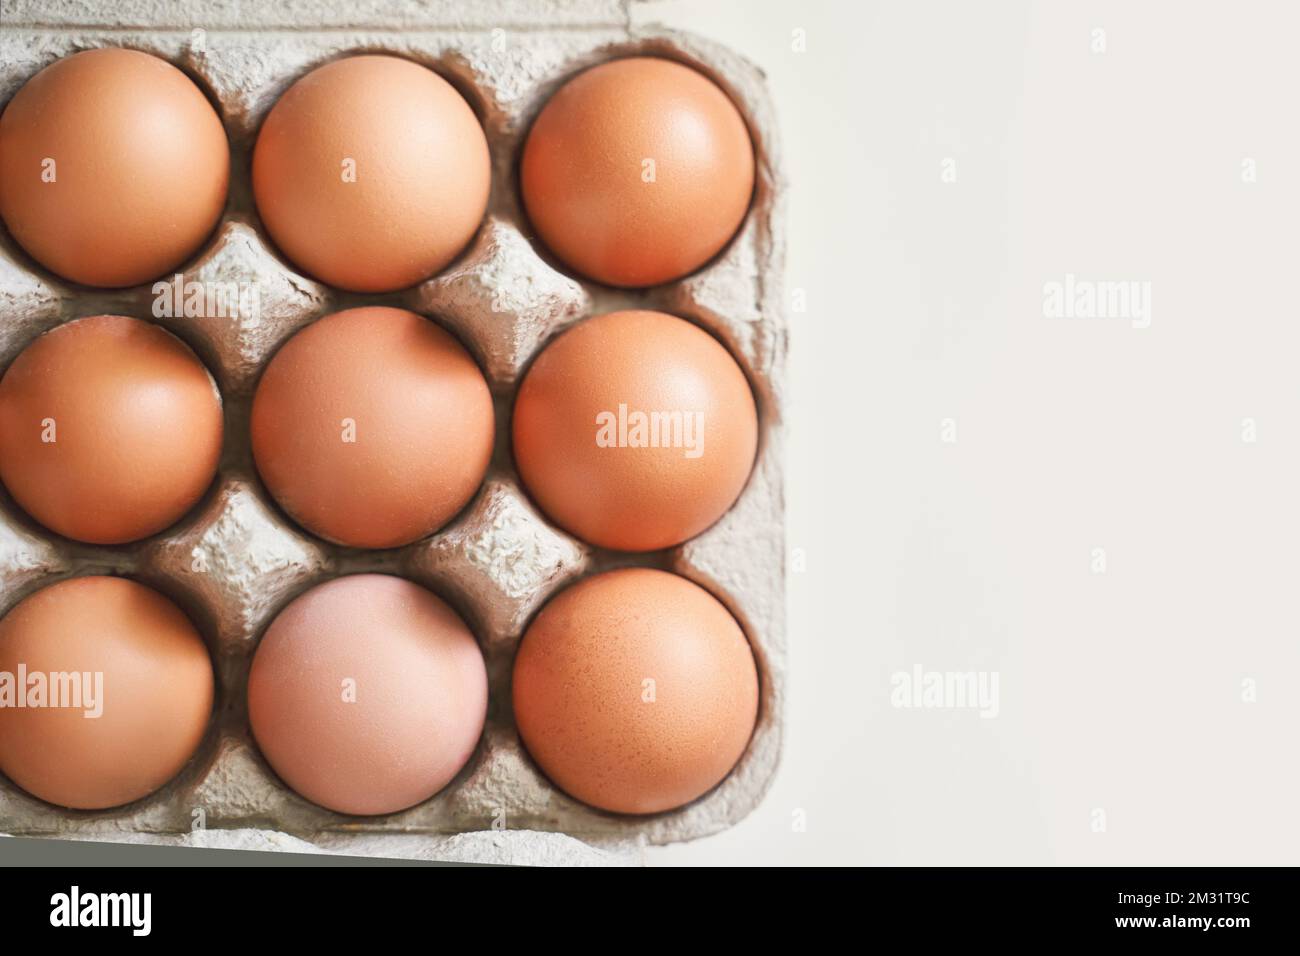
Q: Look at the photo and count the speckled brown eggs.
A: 1